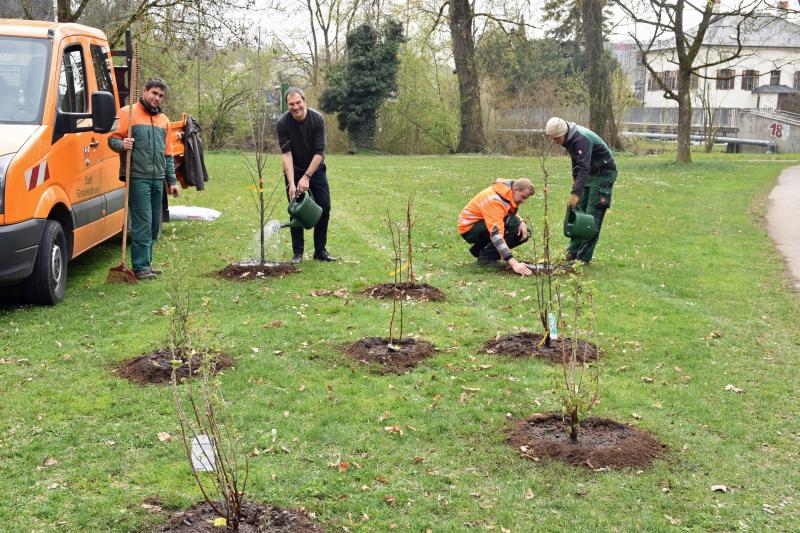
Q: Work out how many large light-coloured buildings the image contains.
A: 1